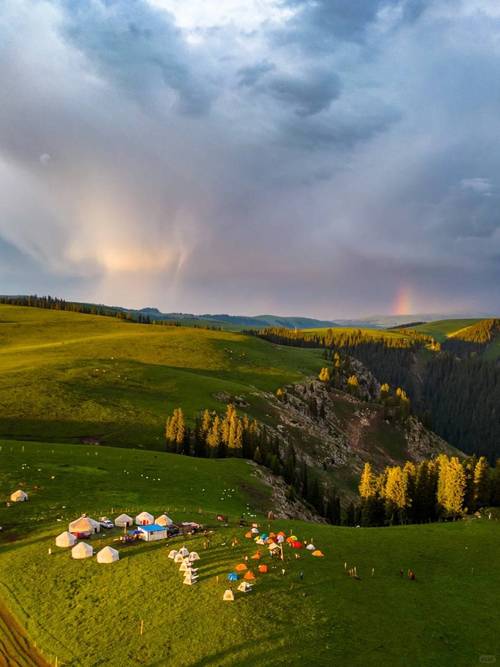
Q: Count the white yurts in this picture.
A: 8